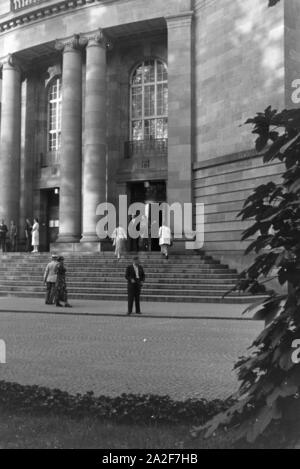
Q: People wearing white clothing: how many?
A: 3